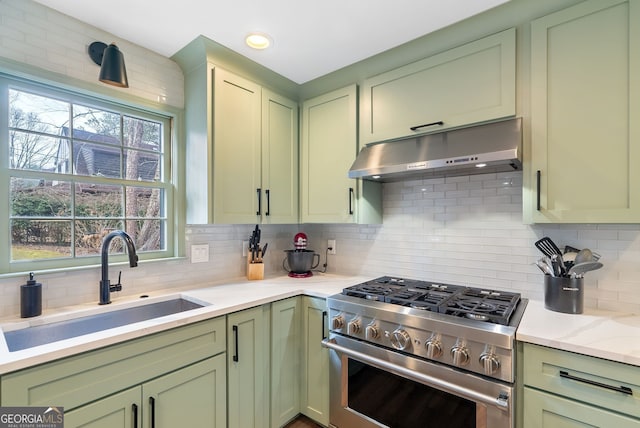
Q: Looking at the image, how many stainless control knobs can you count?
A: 7